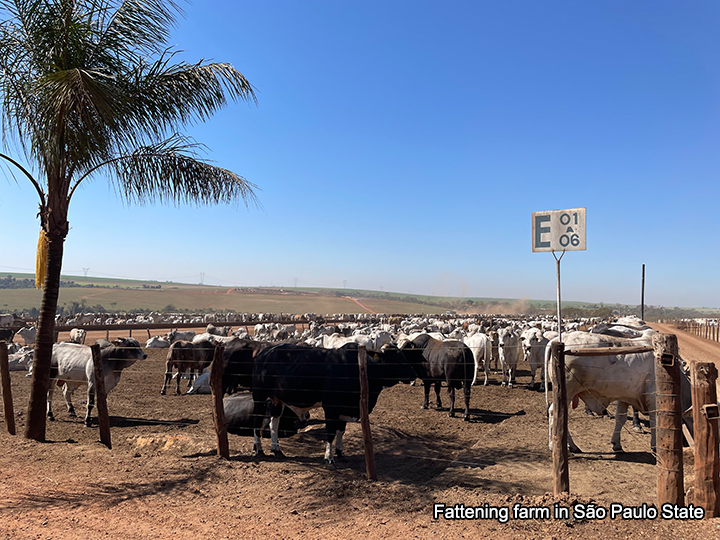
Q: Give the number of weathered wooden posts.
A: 7